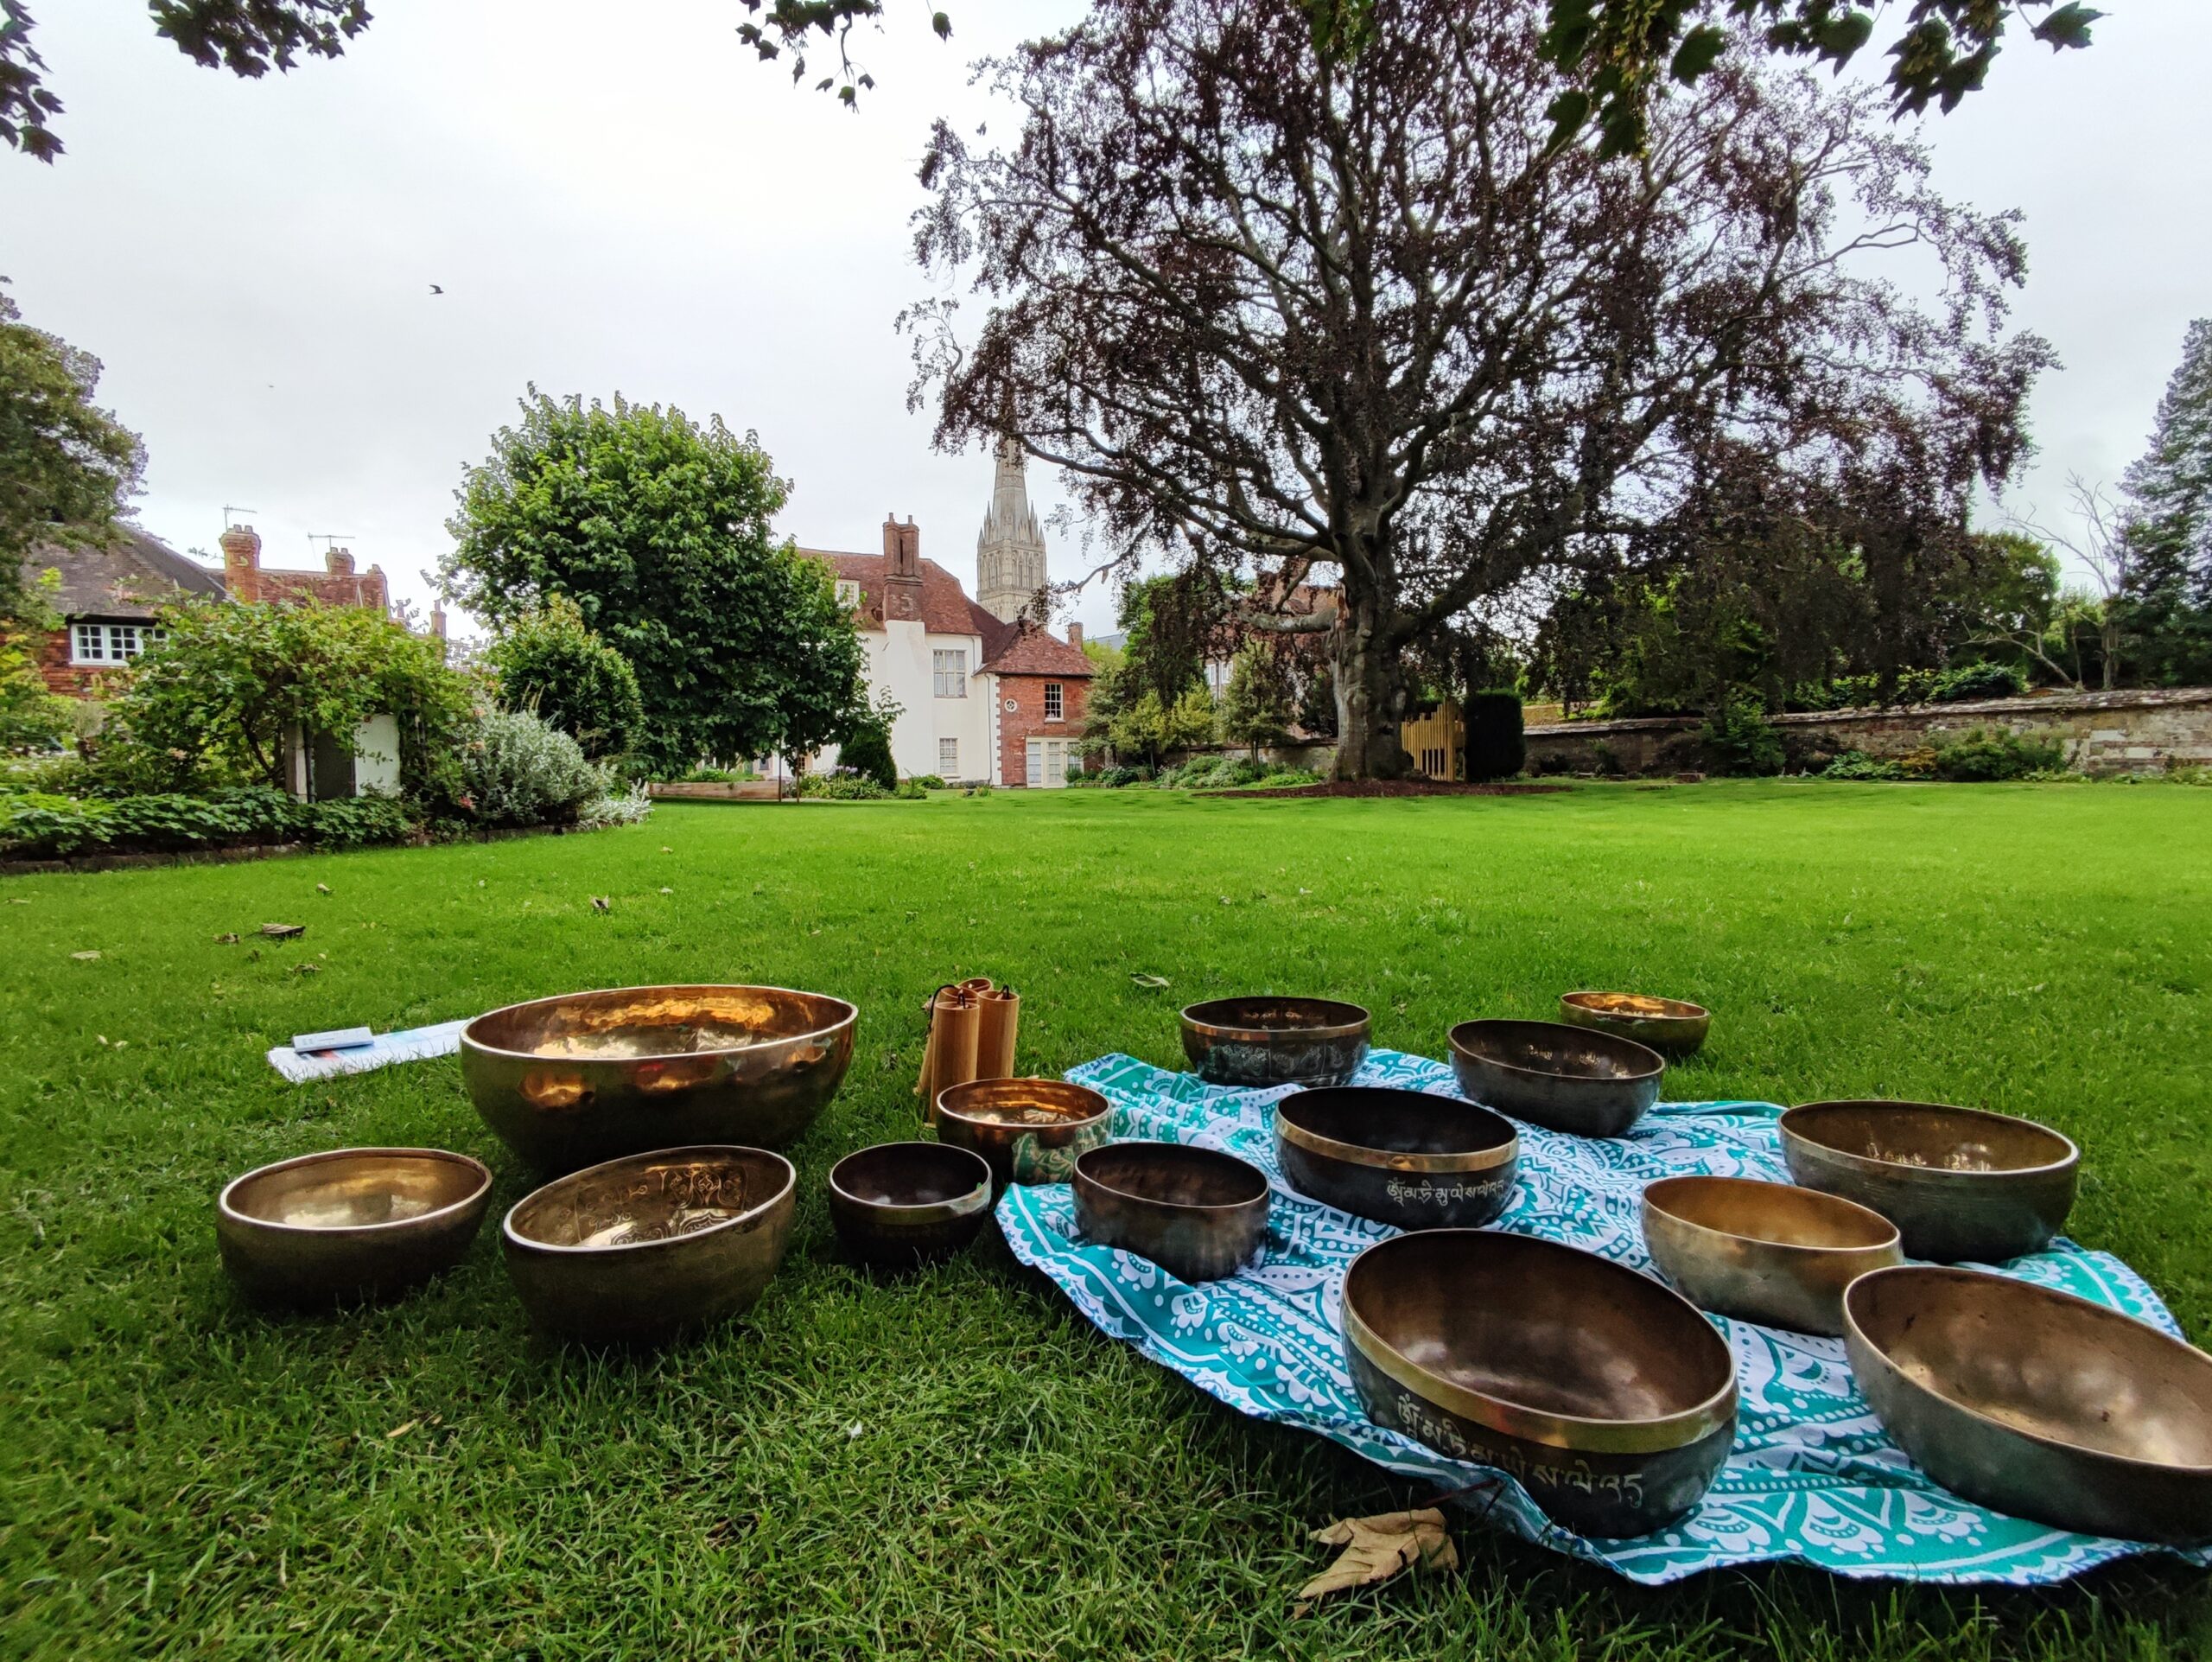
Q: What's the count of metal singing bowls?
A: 14